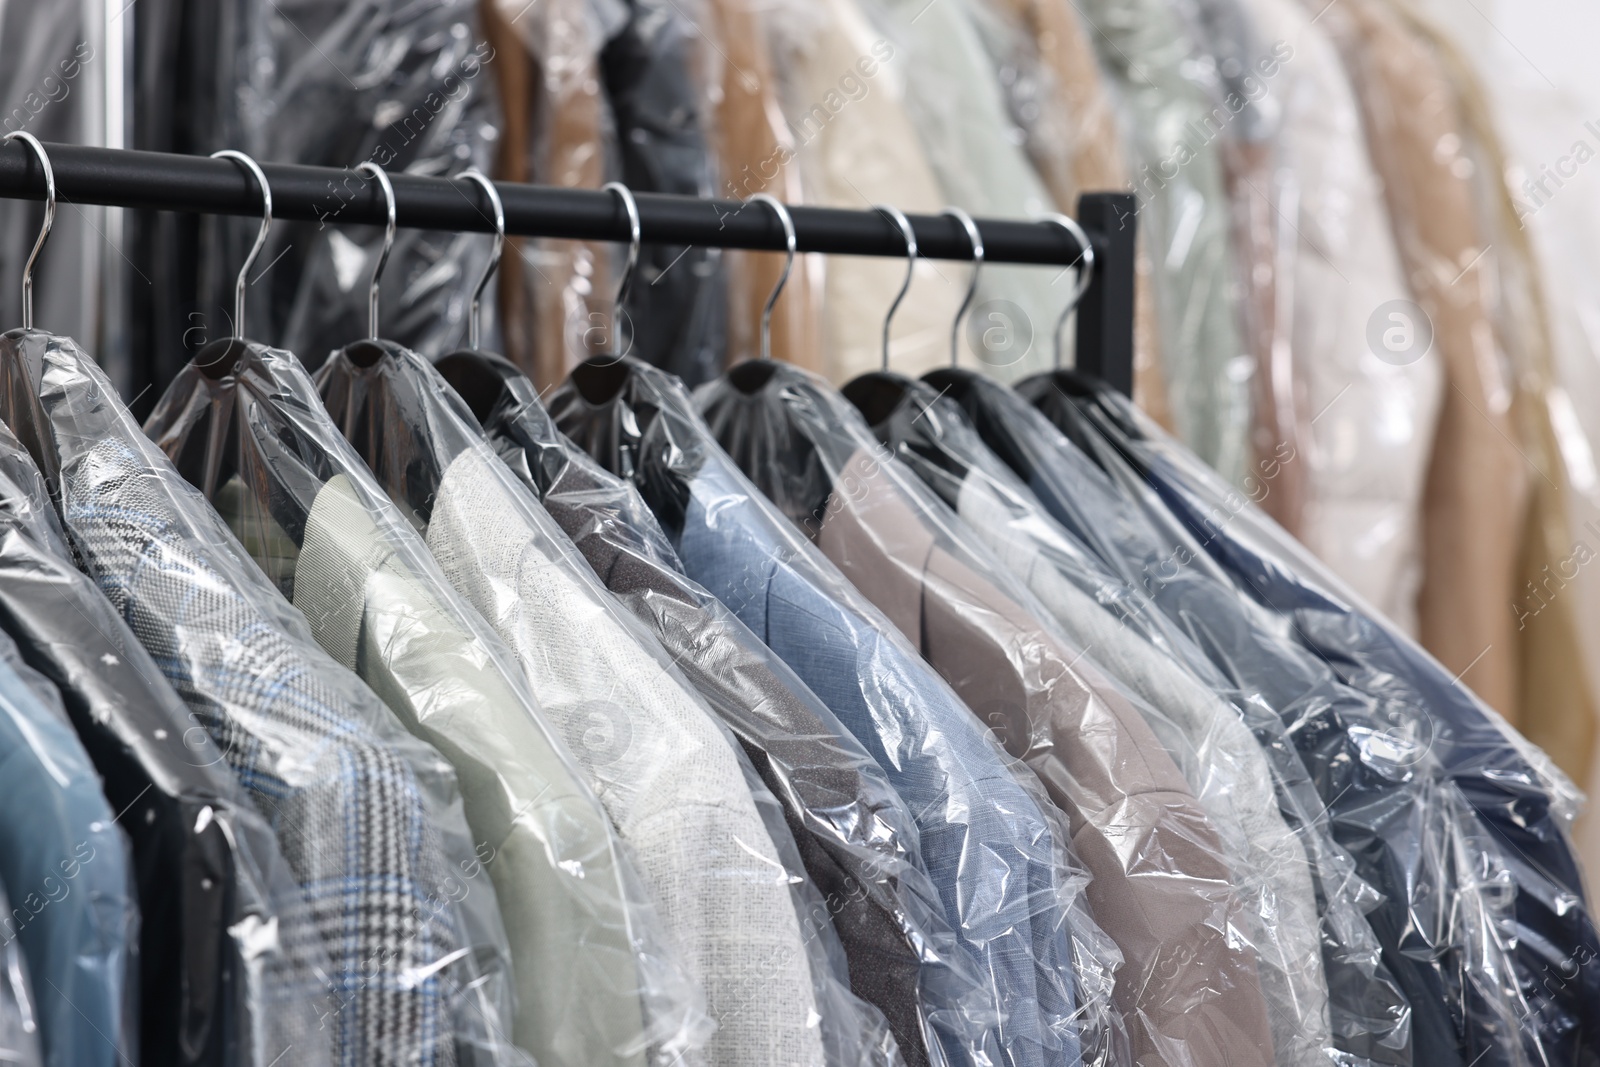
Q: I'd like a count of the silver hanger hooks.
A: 9